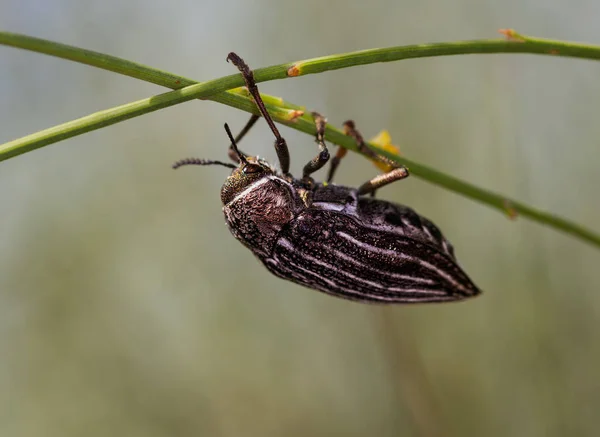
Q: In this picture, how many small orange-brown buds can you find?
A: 4